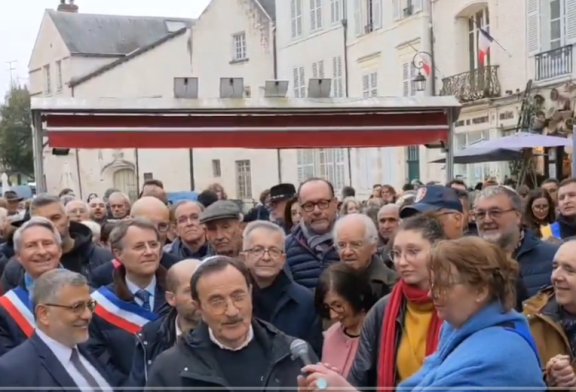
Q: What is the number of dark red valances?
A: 1